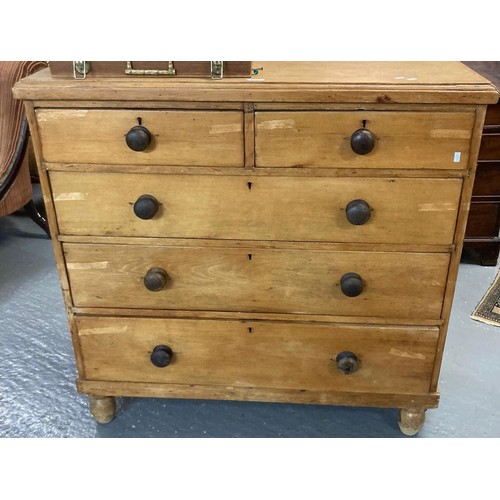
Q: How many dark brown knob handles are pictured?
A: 8